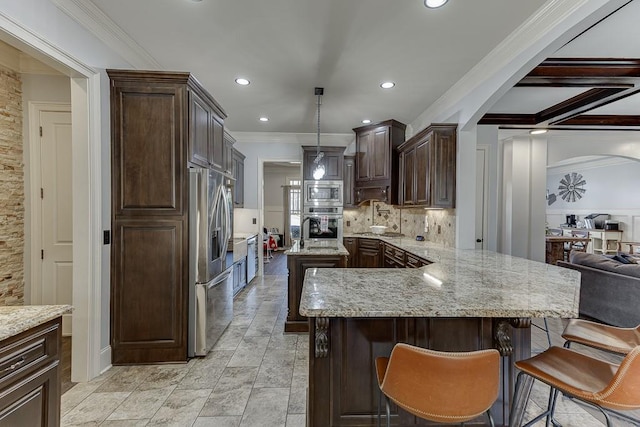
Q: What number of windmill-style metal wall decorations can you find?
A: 1